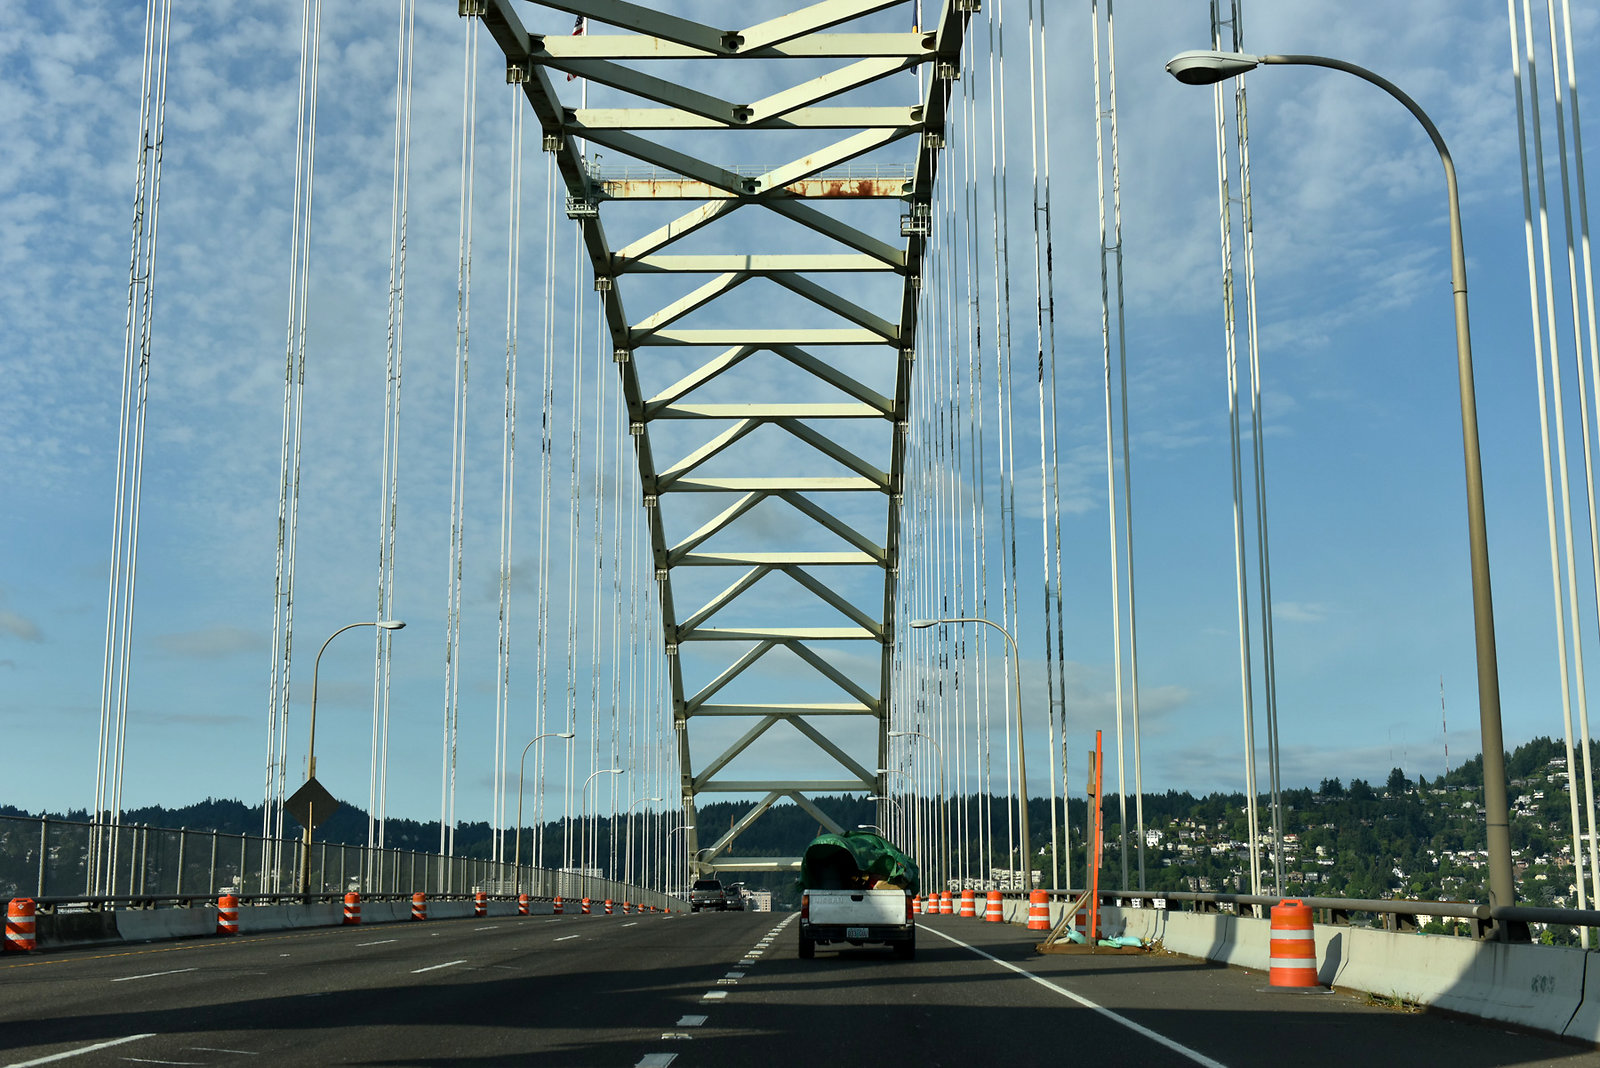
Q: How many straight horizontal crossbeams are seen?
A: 12